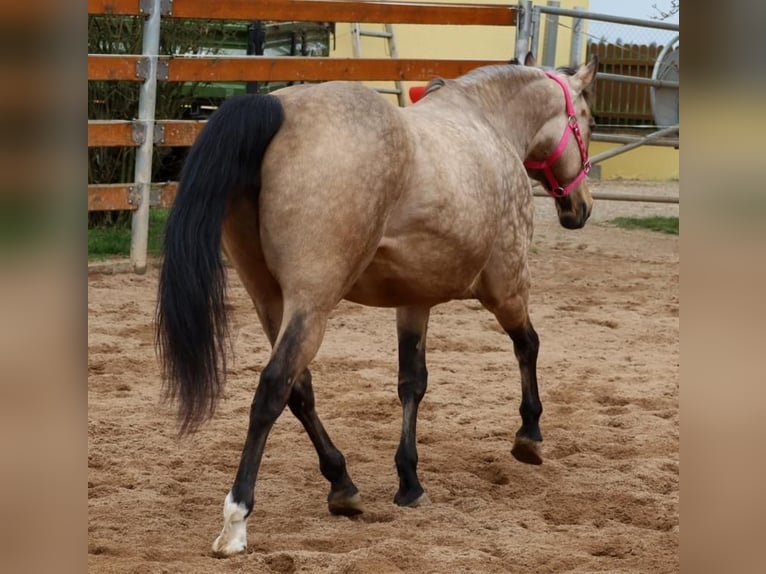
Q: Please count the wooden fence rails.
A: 4